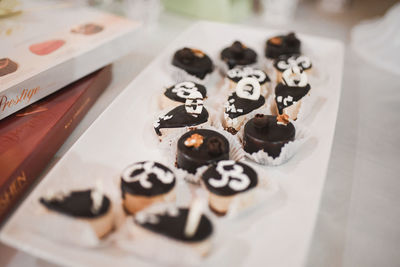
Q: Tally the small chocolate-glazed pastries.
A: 15